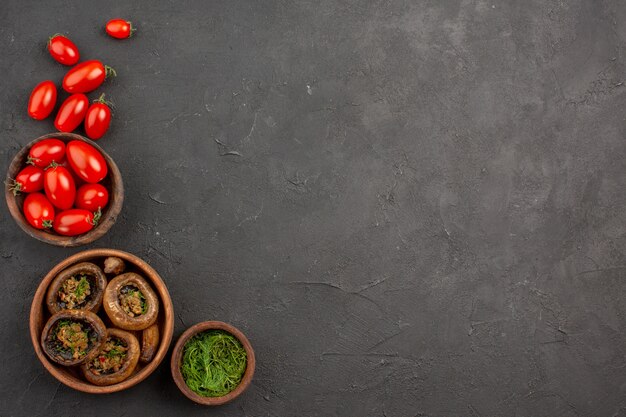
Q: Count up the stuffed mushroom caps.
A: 4